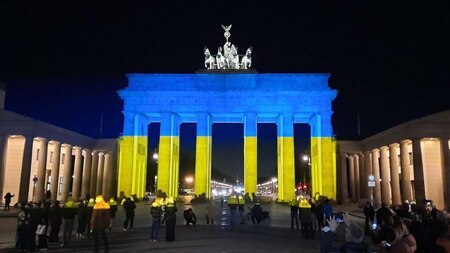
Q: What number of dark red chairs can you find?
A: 0